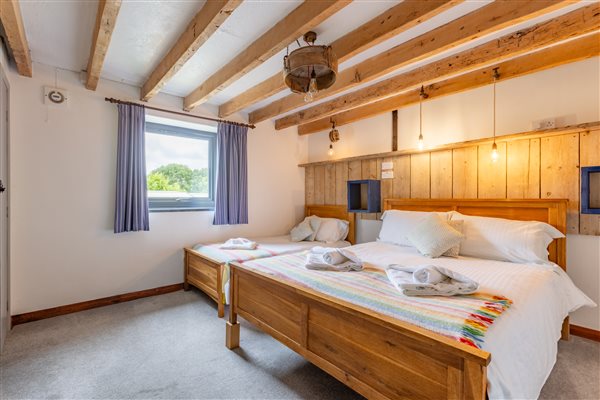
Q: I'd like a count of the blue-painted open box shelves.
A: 2